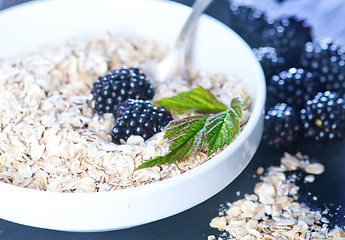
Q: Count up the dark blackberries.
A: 9